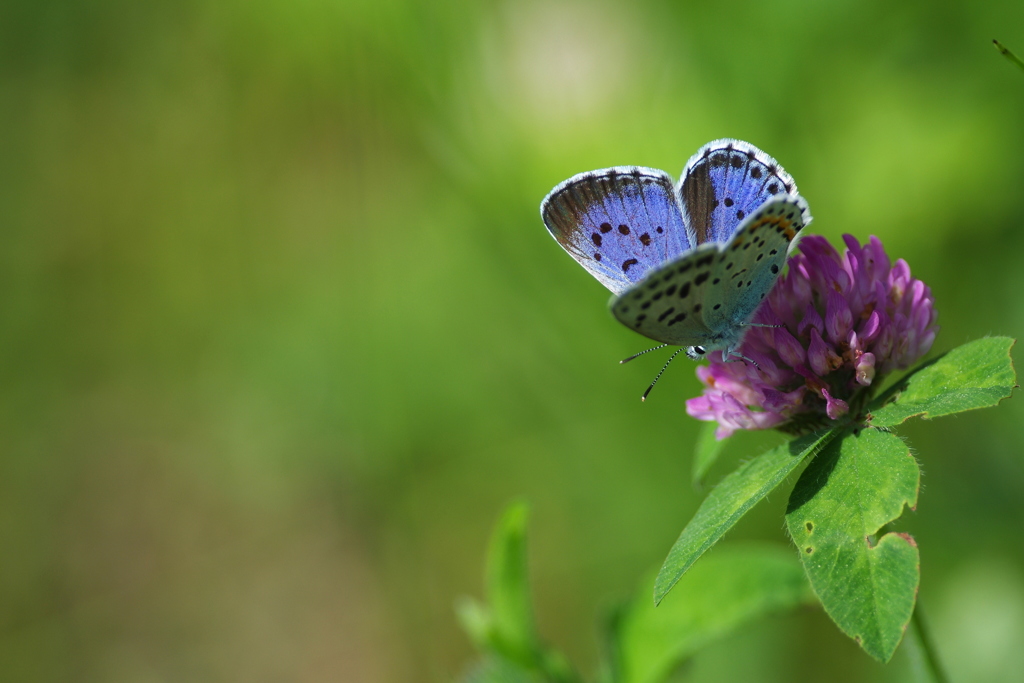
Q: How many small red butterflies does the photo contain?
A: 0